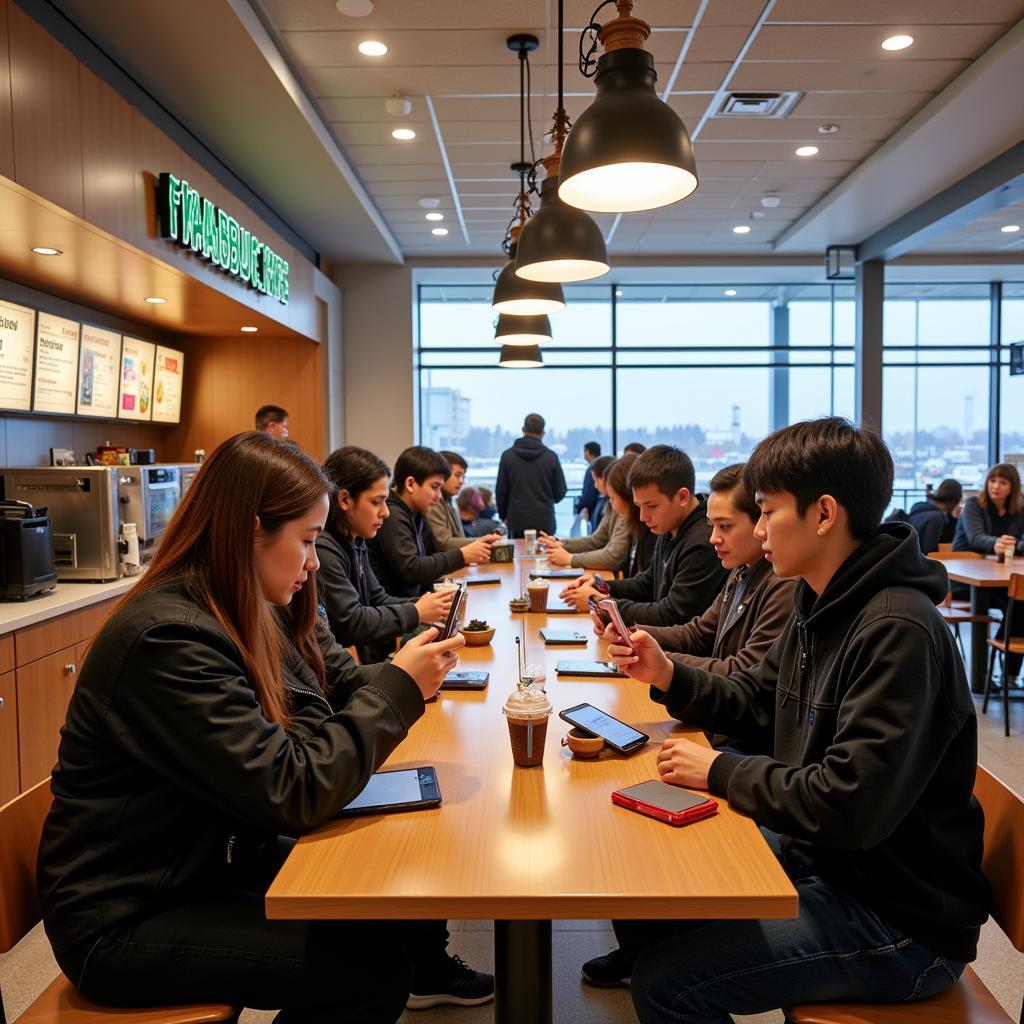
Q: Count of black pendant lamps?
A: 5